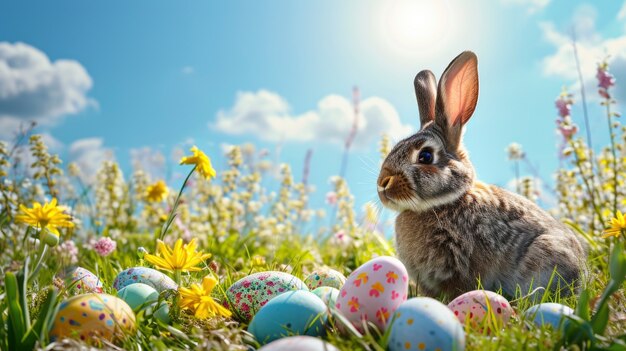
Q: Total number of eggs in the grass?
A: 13